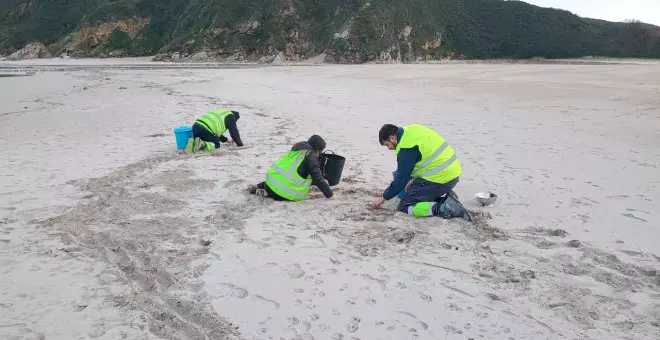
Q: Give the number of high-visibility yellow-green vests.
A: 3